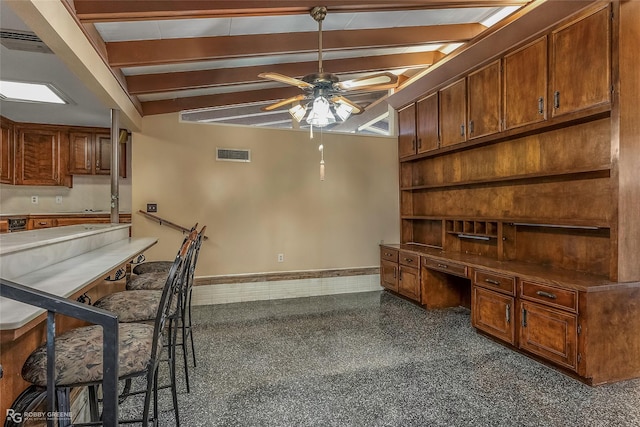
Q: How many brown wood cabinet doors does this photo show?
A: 14